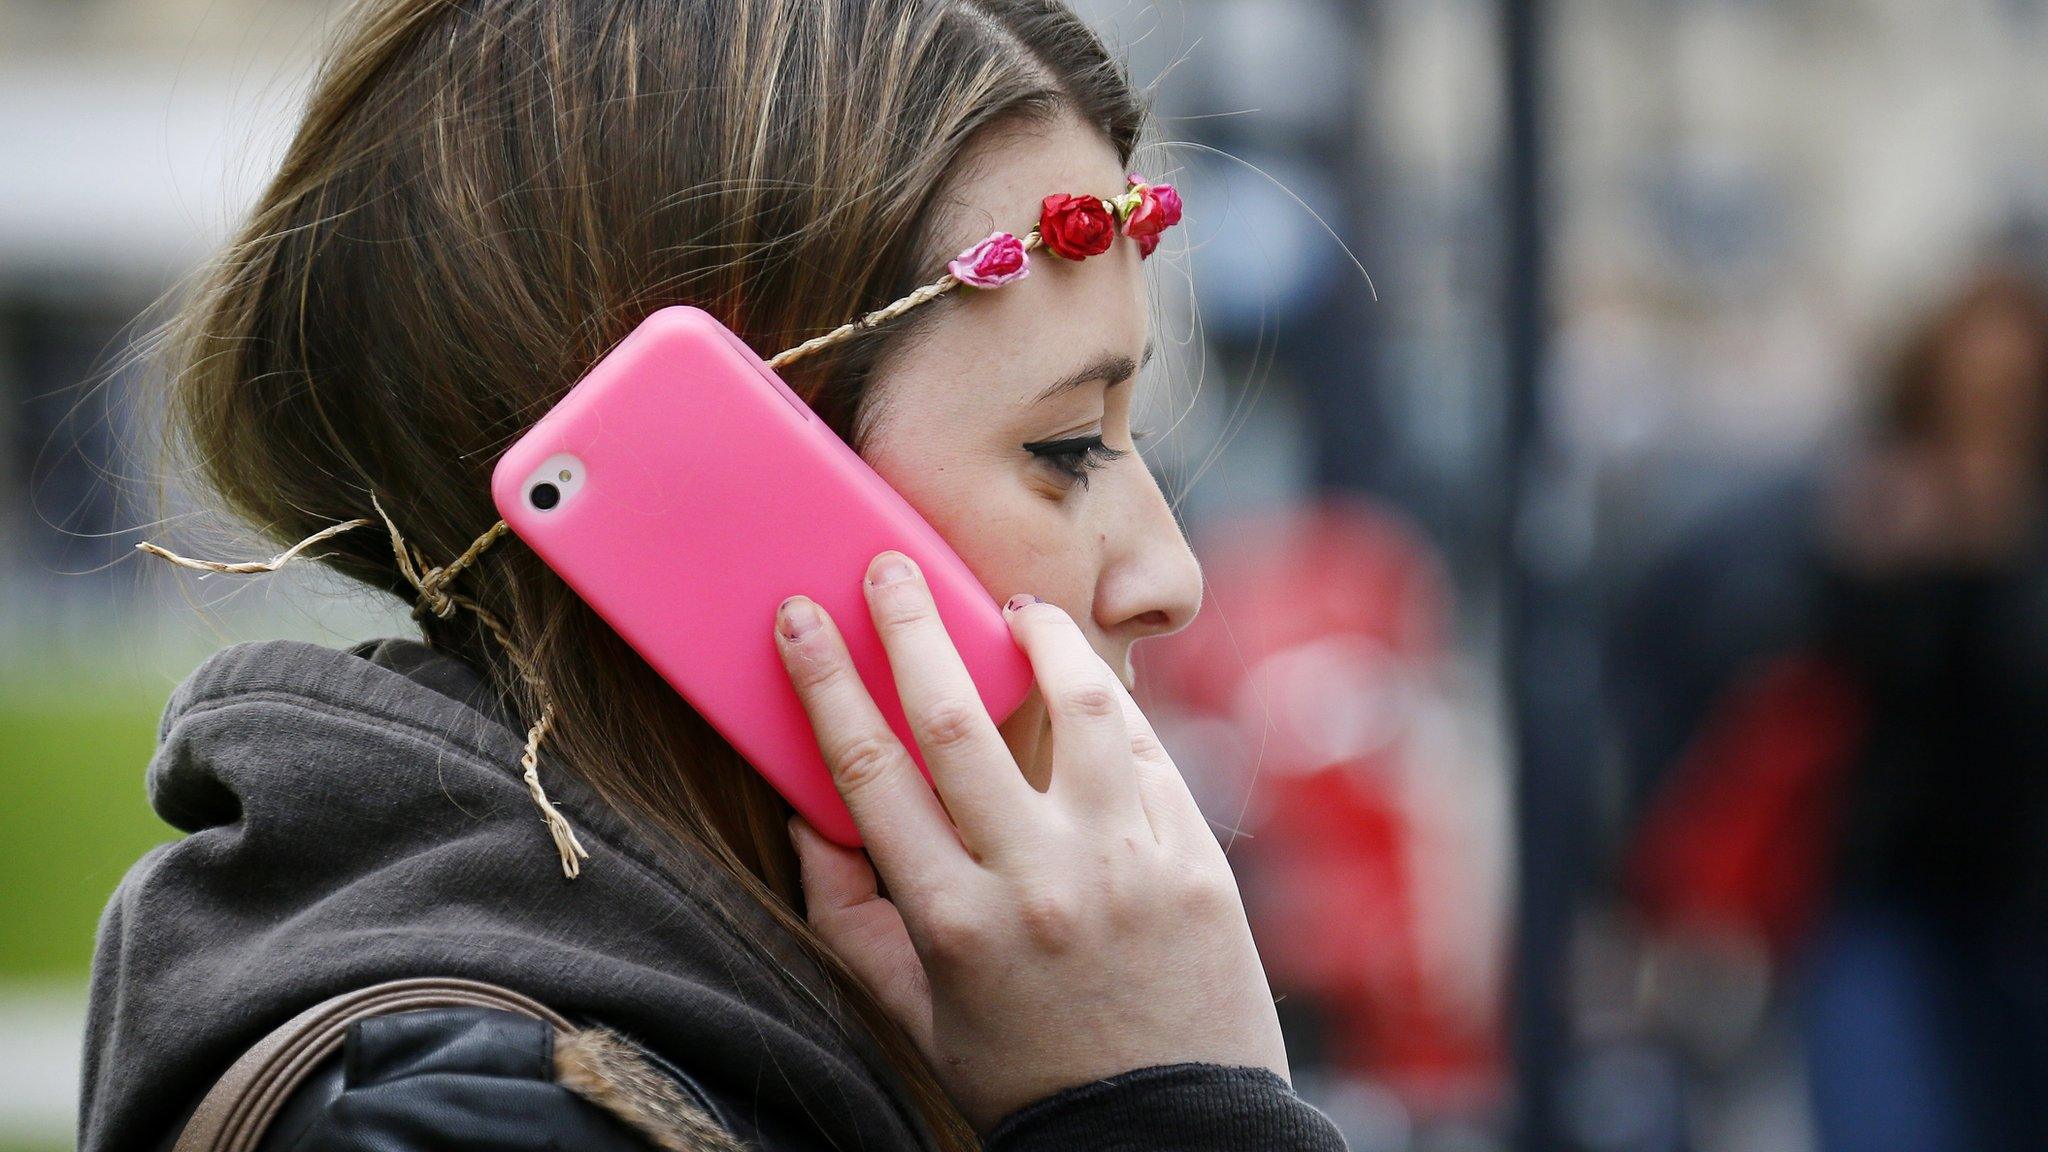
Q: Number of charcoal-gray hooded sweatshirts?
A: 1